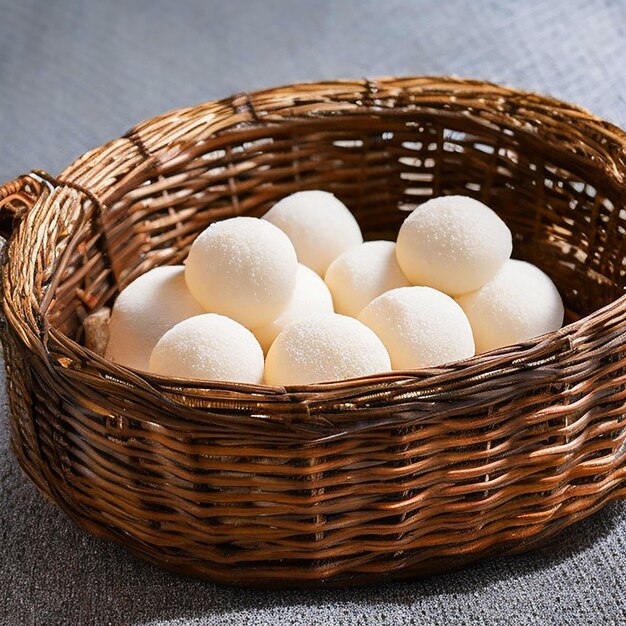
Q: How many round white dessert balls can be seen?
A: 10